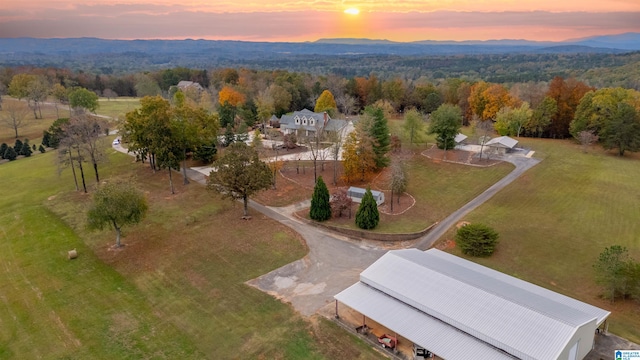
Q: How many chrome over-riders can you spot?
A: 0